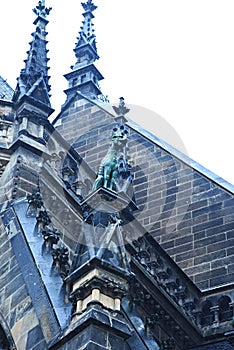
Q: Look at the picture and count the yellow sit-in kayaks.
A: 0